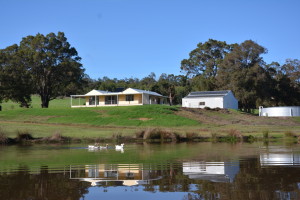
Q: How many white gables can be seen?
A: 2